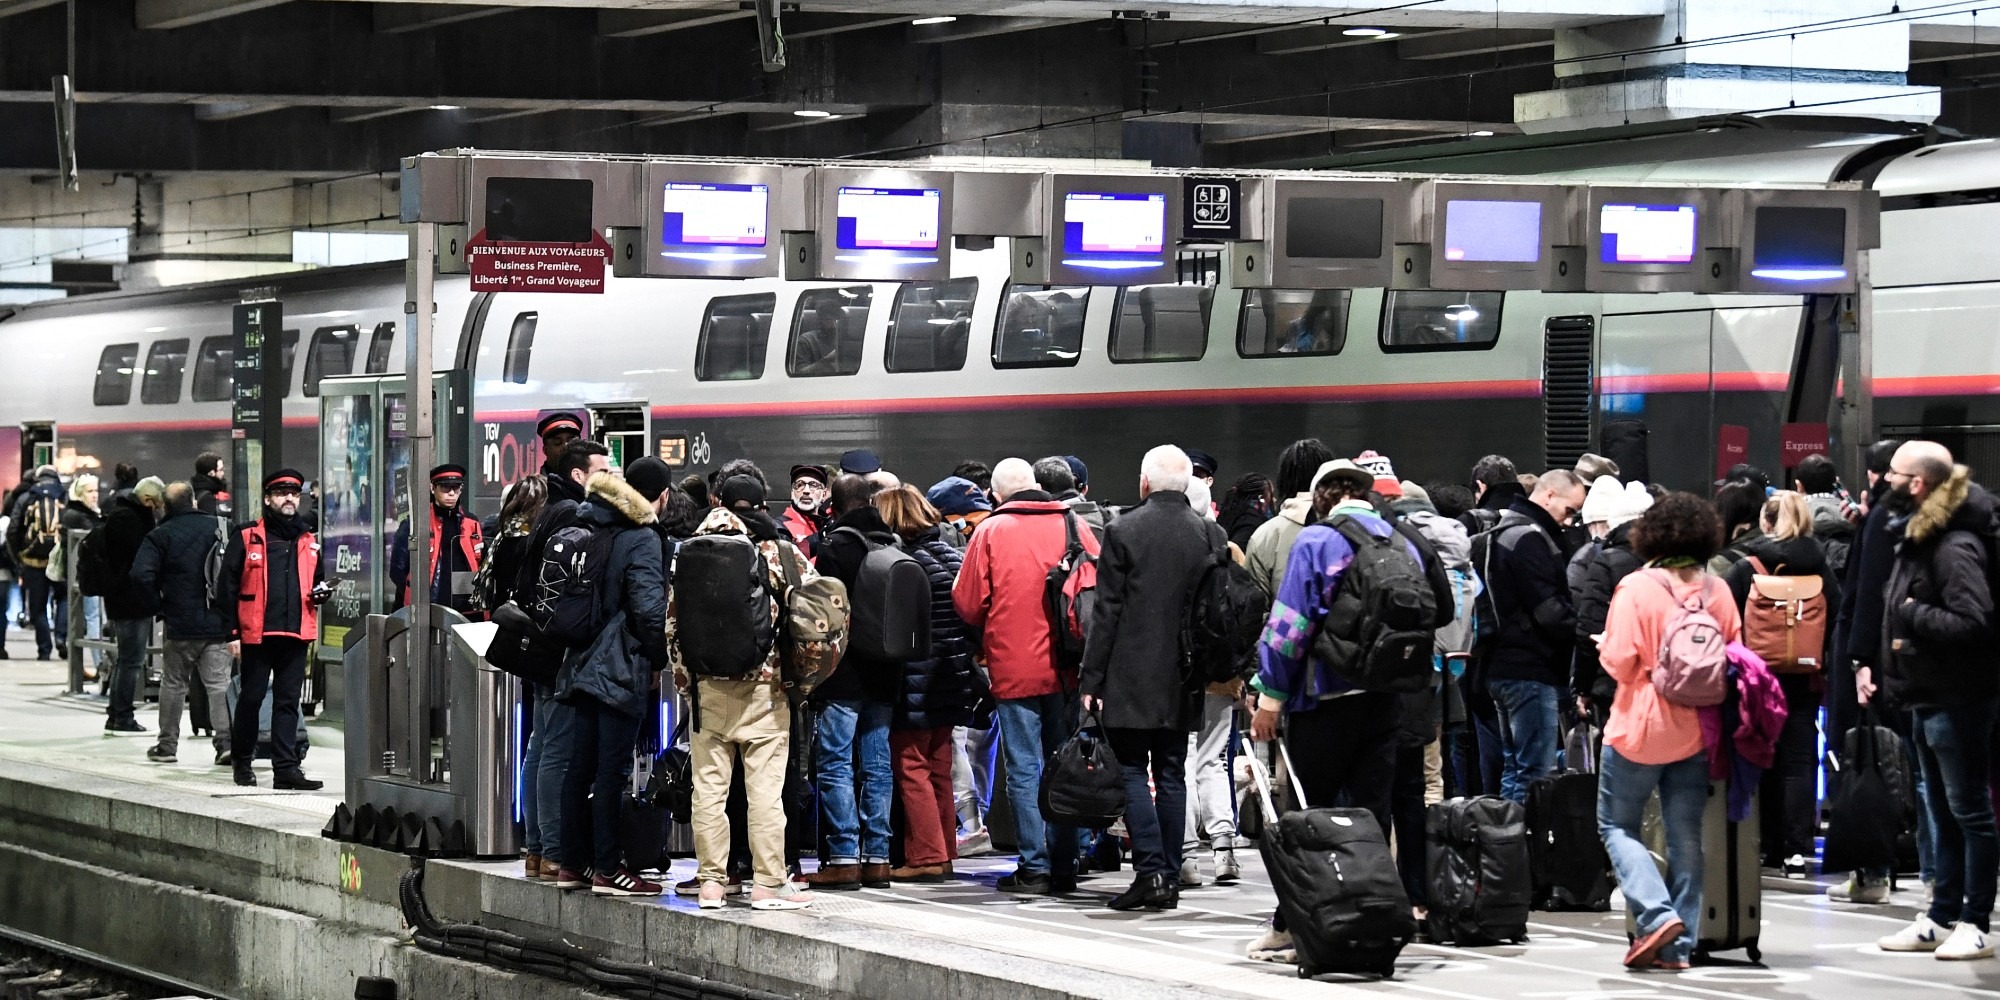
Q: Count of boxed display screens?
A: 8